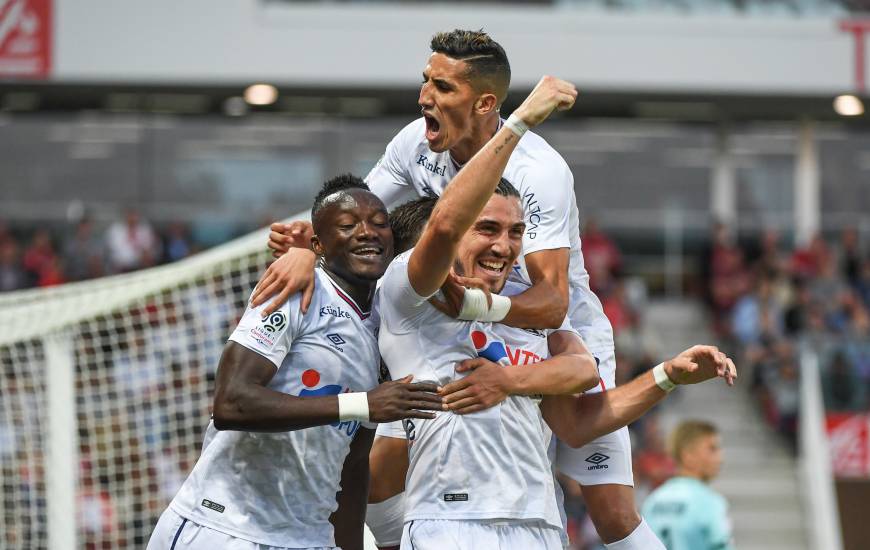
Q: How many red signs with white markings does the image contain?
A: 2